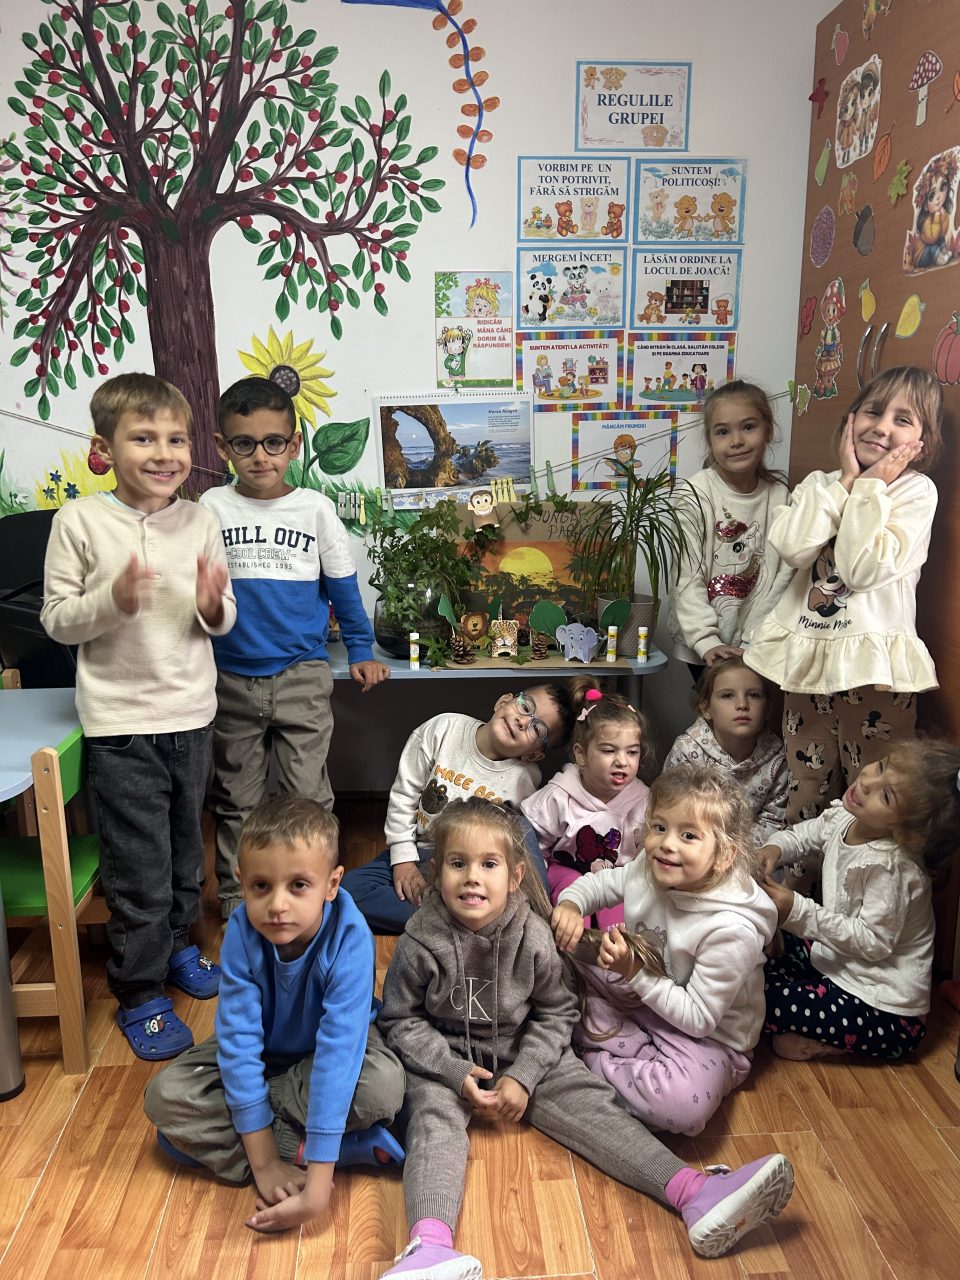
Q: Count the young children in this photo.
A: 11